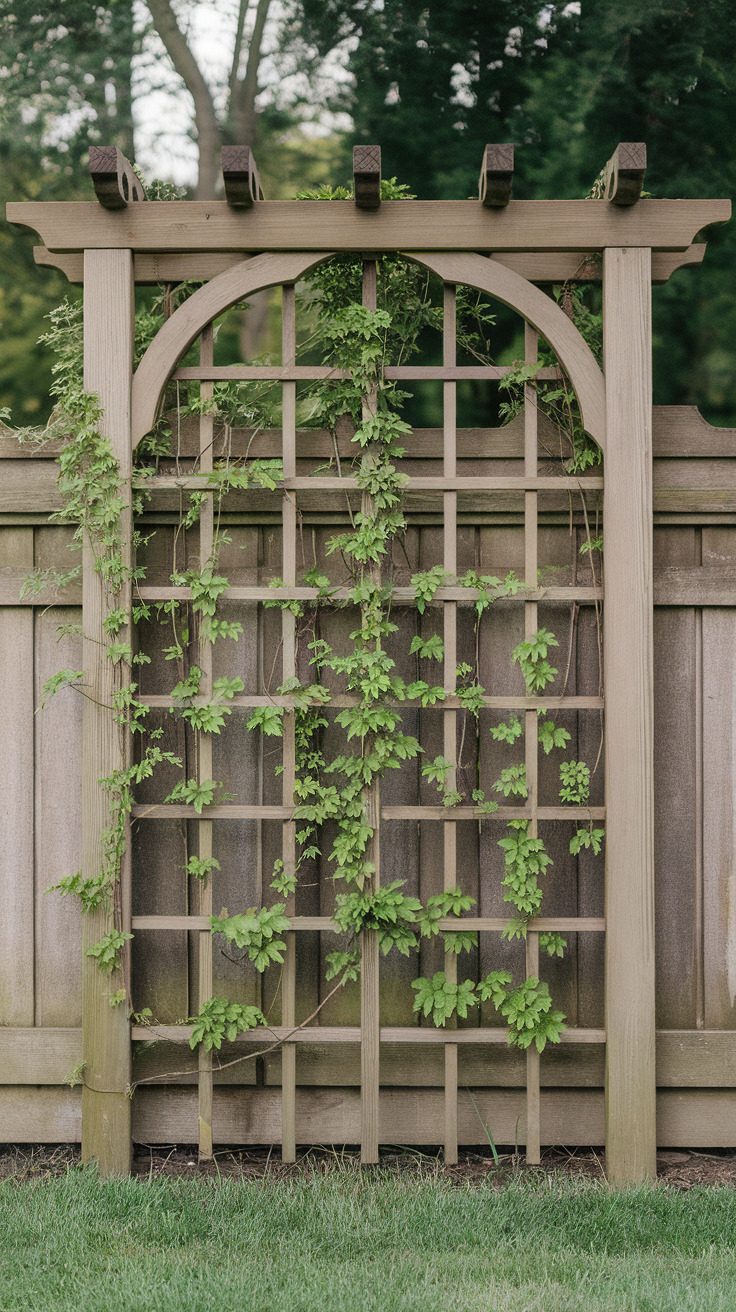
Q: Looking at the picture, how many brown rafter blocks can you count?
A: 5